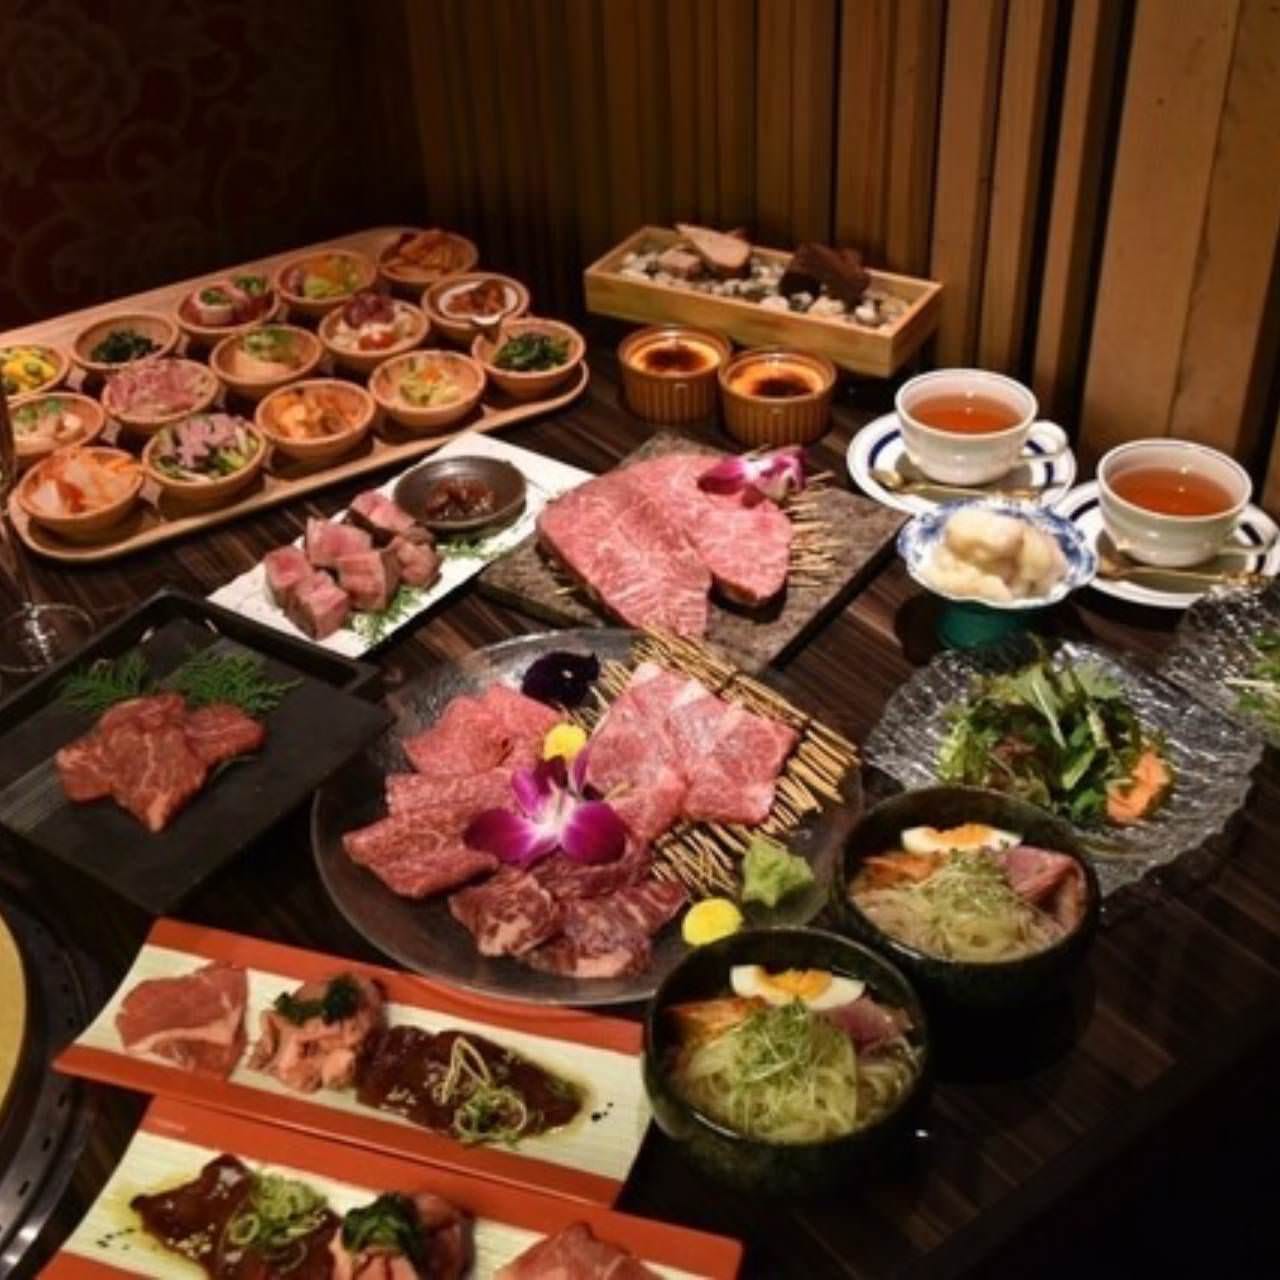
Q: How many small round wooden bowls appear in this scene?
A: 15